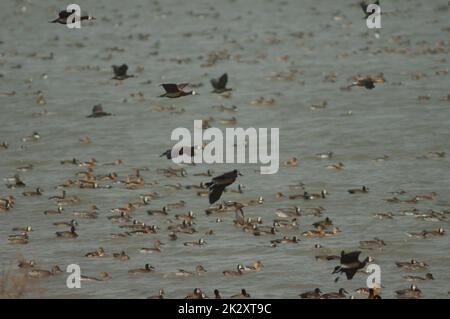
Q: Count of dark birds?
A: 10